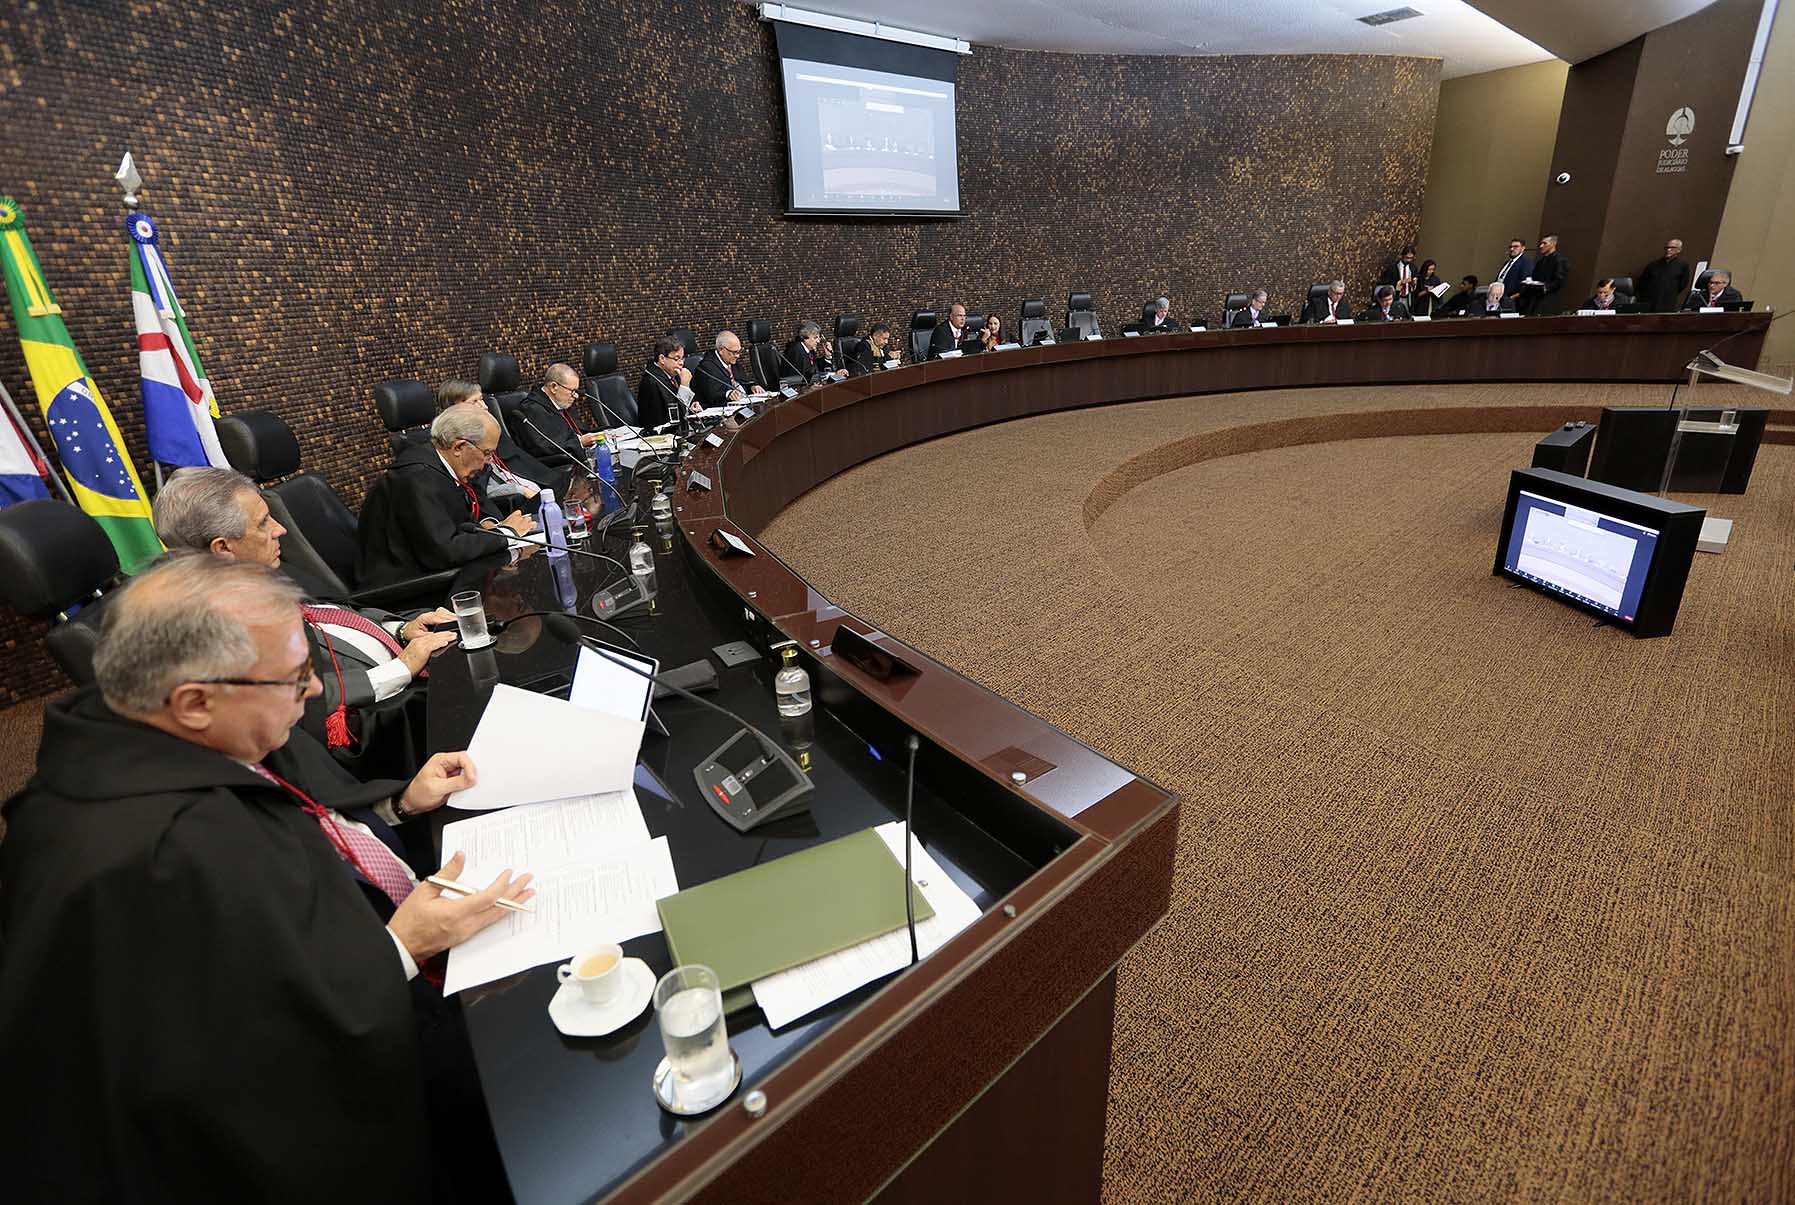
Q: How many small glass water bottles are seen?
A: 3